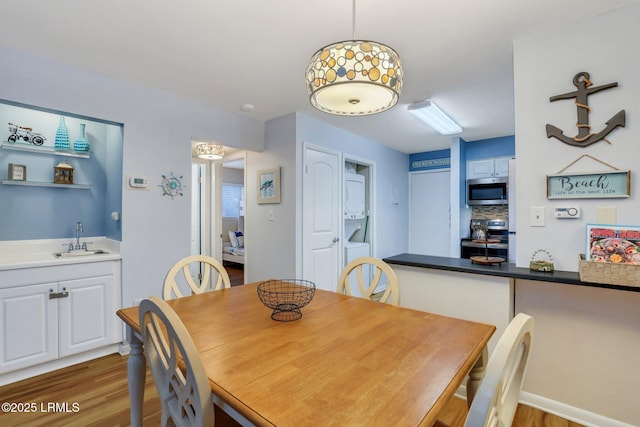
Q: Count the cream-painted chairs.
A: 4